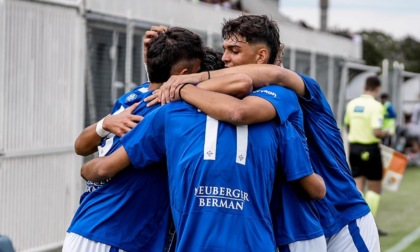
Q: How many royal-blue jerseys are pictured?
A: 4